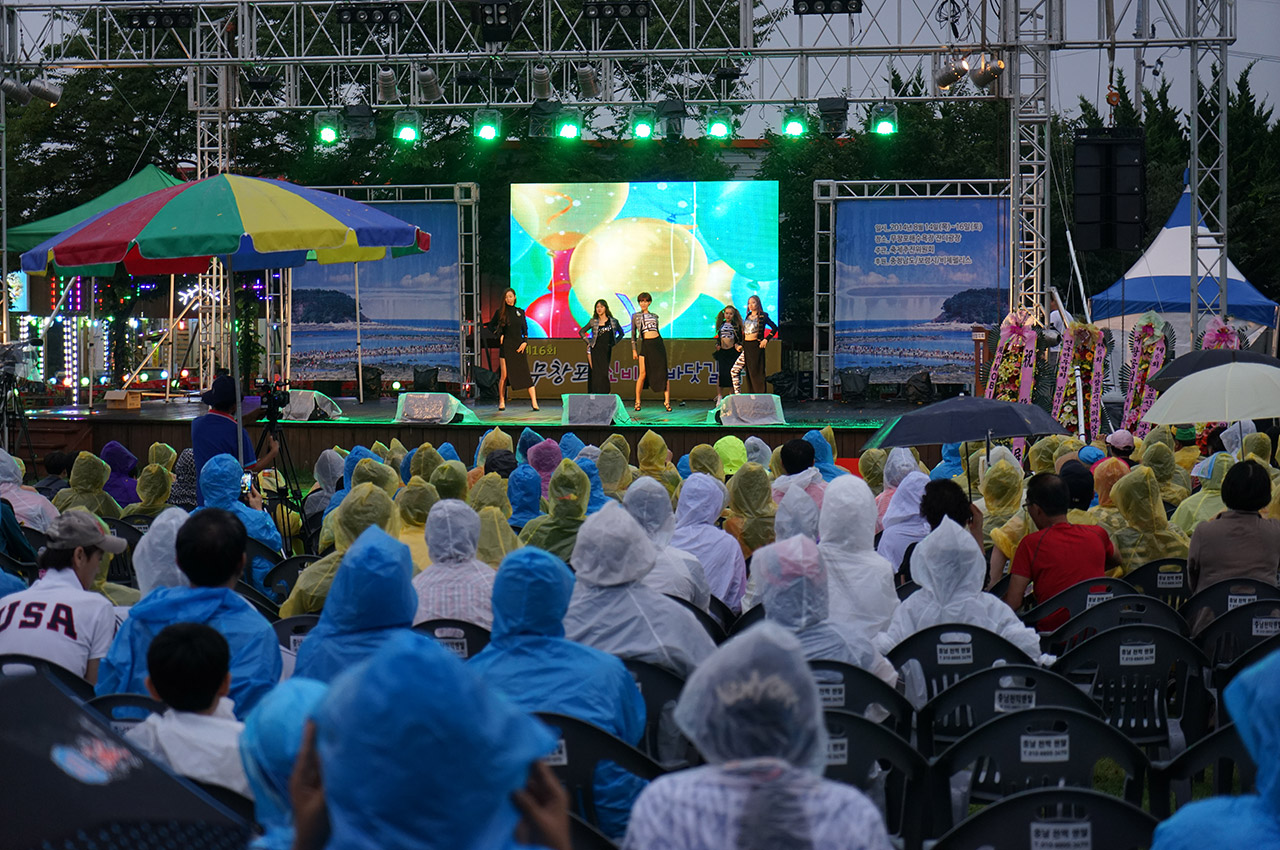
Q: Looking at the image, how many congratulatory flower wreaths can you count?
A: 4